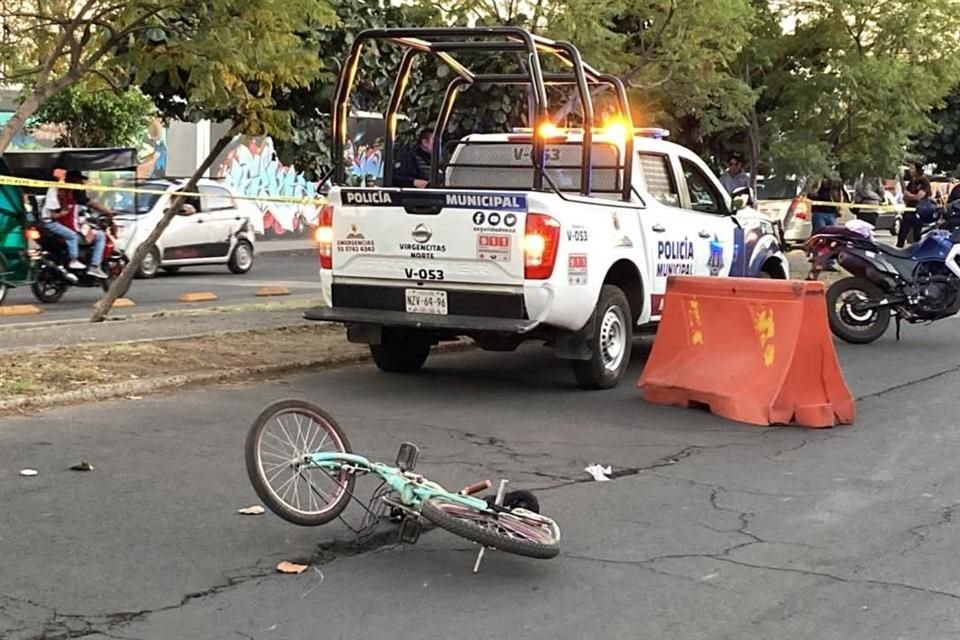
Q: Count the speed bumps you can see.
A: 4